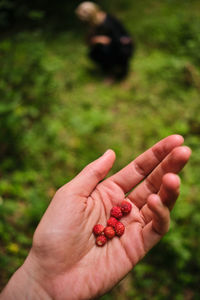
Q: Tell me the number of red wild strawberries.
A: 7